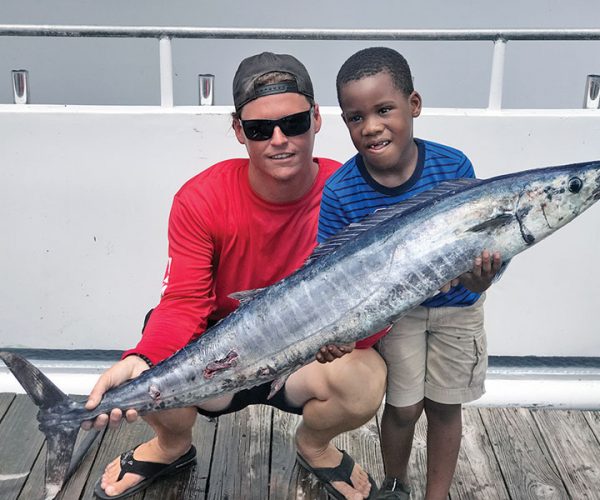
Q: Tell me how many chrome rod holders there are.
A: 3